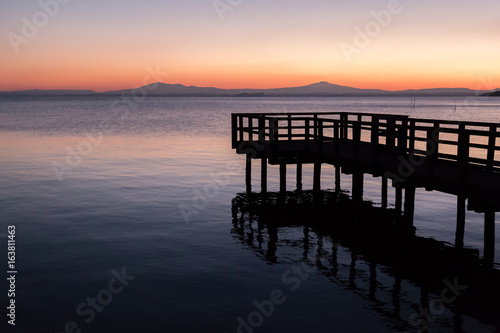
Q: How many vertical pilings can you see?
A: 12